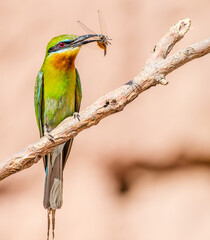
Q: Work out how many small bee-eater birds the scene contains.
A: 1